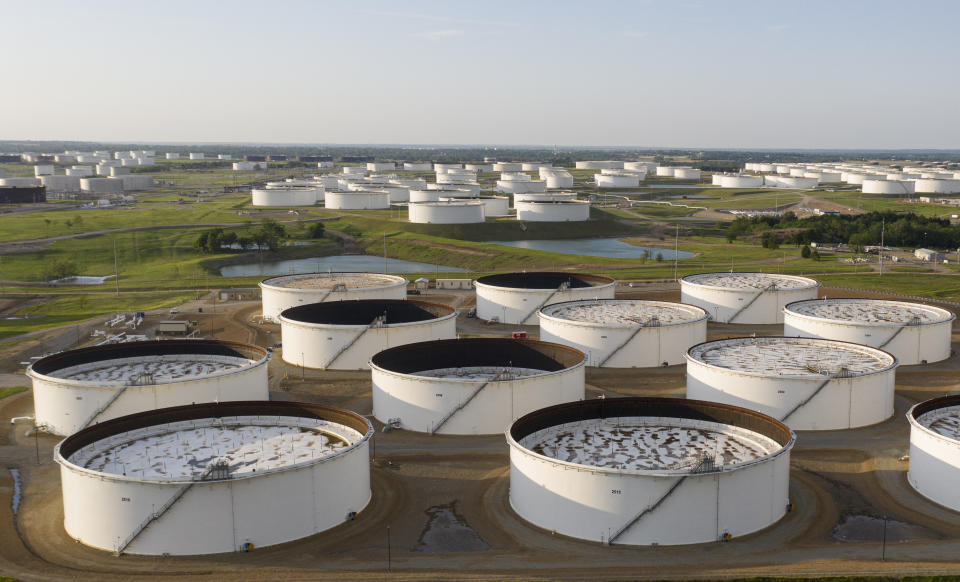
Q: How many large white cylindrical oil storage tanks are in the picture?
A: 12